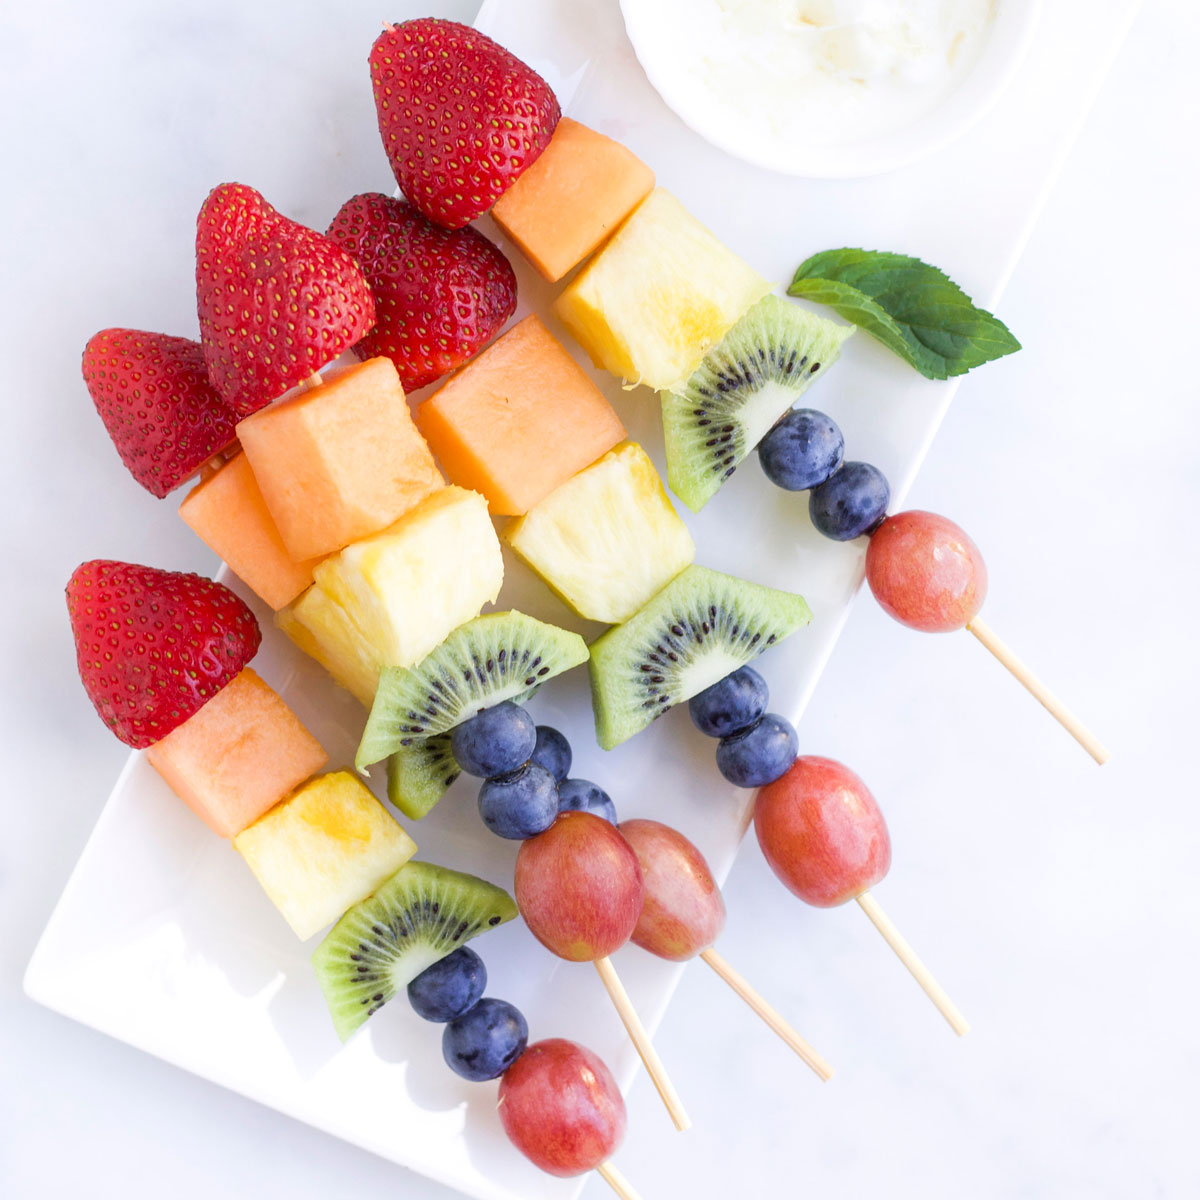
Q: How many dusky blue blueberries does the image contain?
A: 10